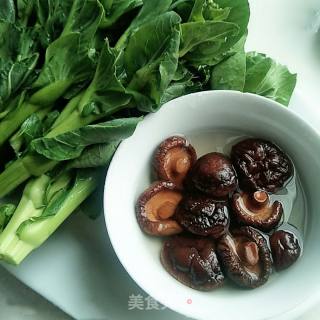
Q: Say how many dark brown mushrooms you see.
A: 9